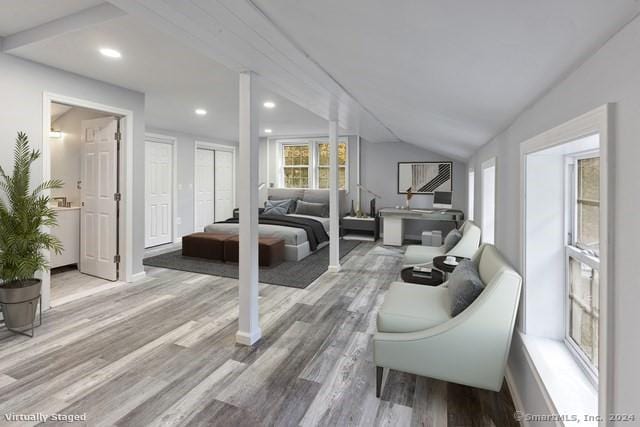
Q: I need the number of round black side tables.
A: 2